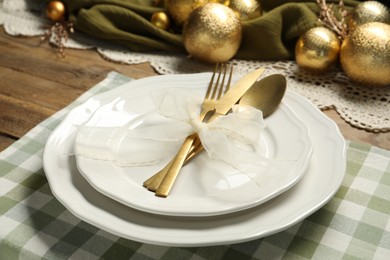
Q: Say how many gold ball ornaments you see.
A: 8